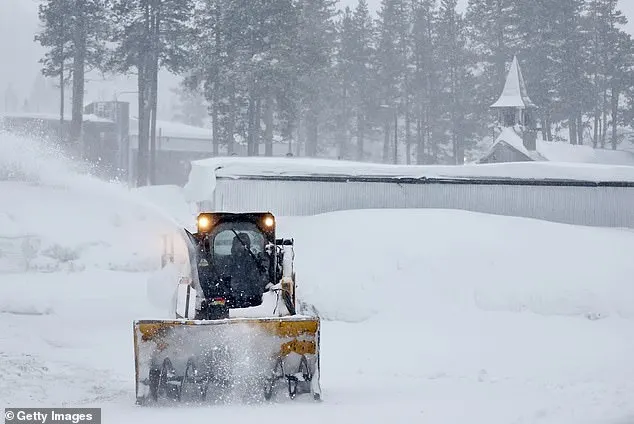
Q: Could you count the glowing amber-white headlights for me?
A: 2